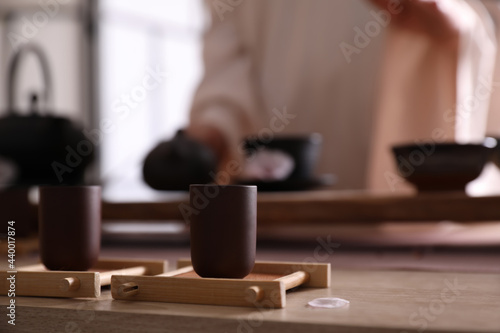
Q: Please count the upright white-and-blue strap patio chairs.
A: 0